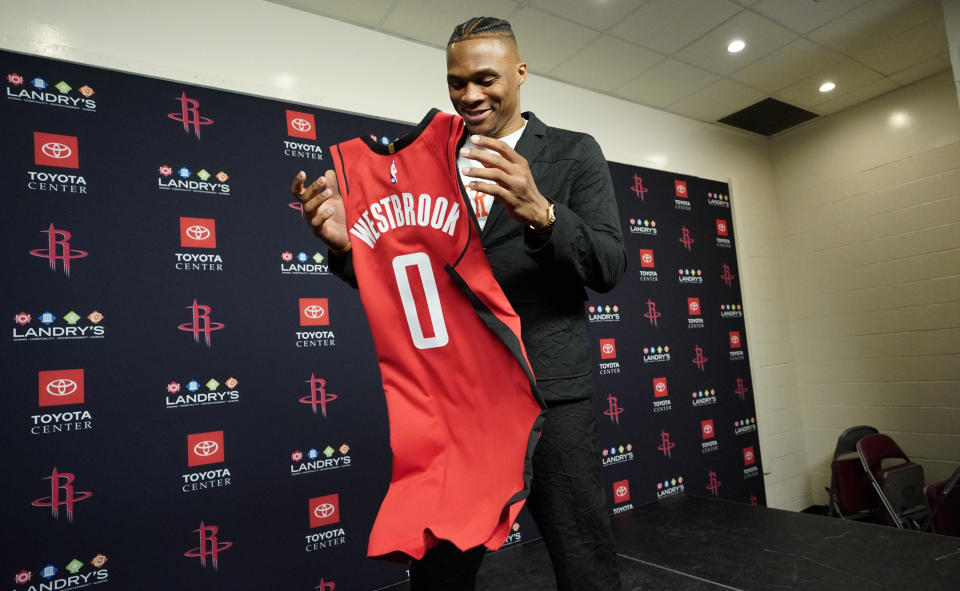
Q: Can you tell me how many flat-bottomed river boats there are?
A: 0